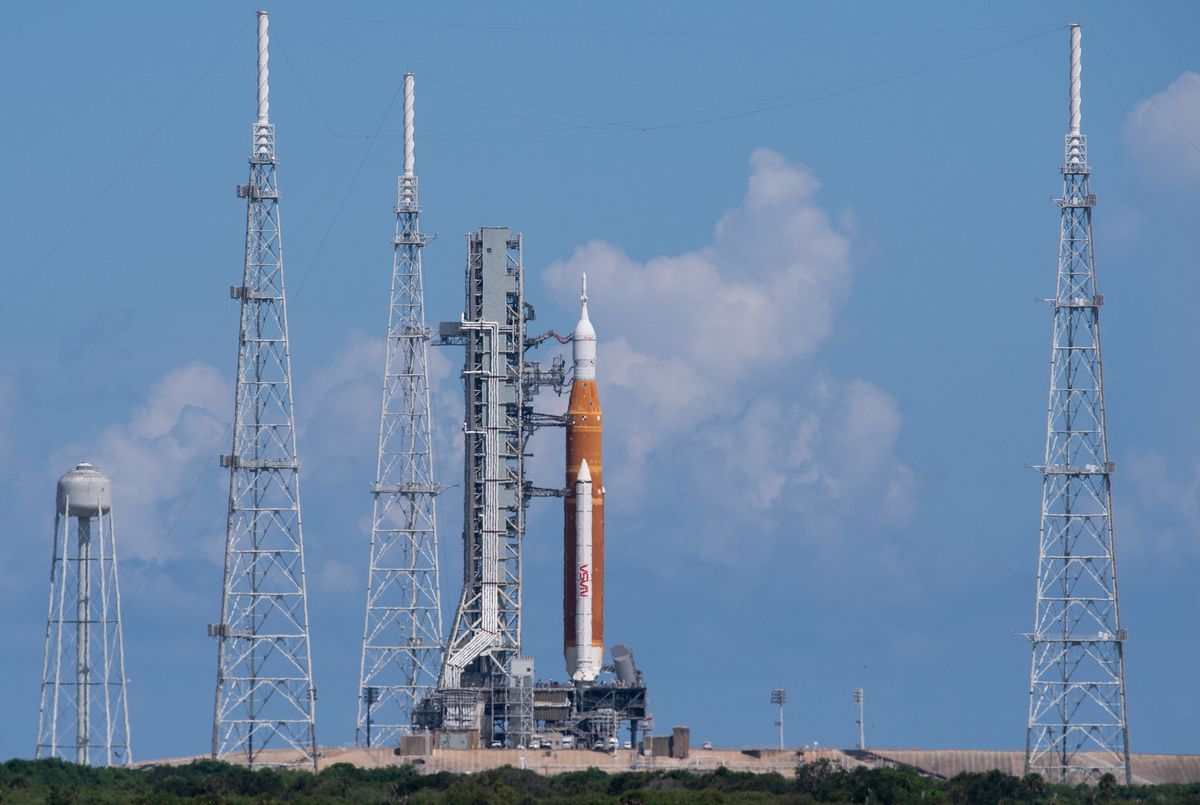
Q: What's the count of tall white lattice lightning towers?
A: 3